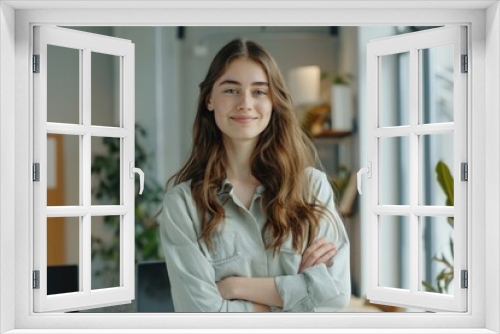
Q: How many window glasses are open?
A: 2